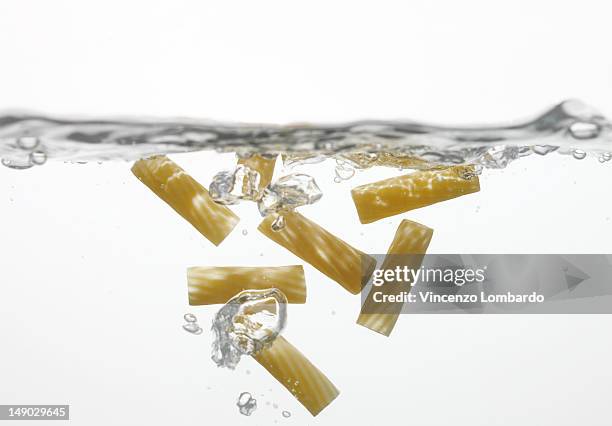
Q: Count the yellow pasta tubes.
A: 7